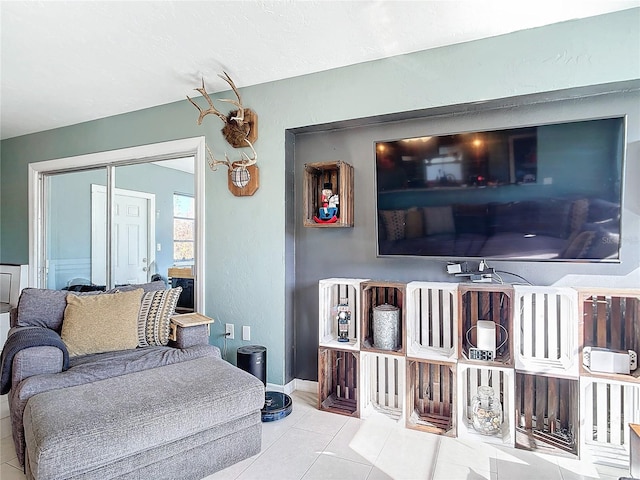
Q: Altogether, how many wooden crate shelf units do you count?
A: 13